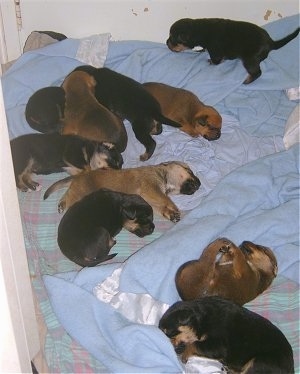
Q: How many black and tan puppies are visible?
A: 6